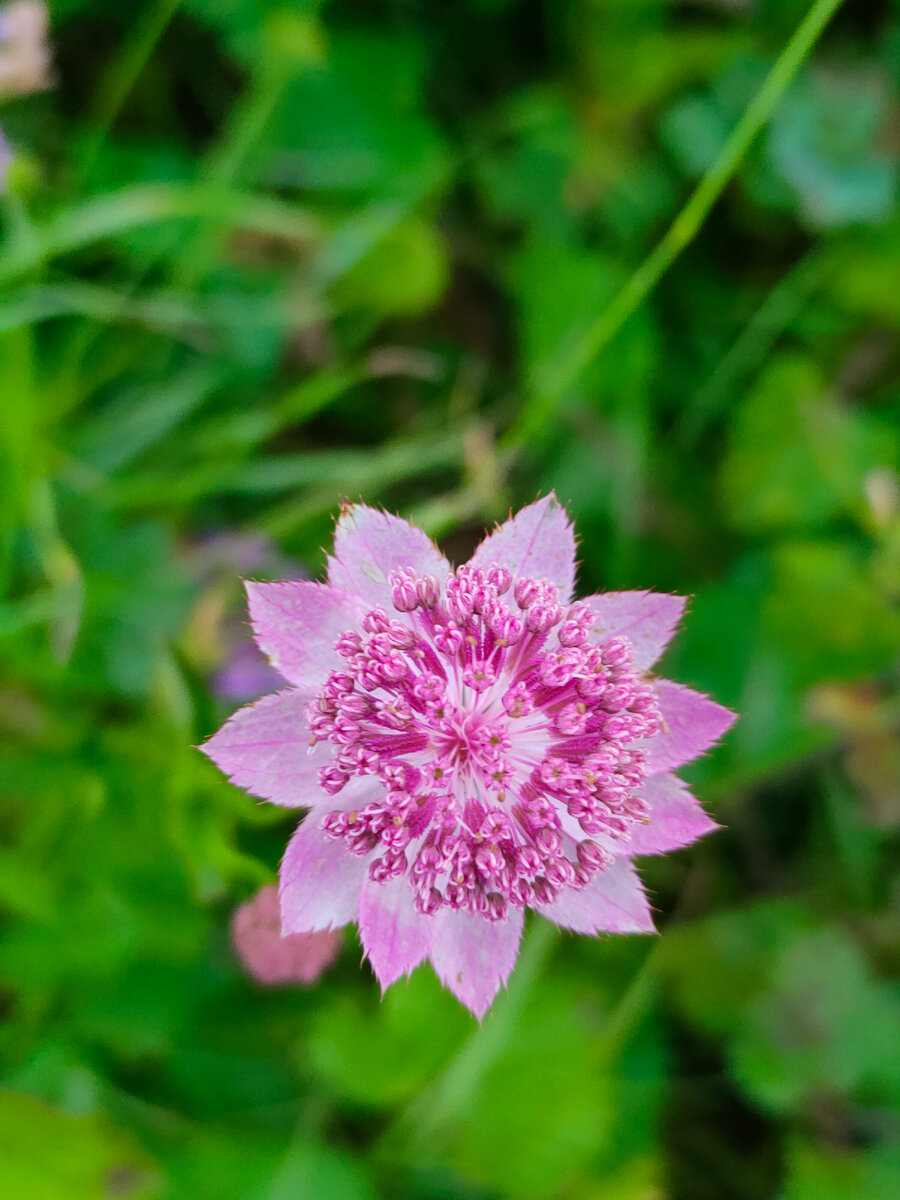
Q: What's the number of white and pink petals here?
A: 11